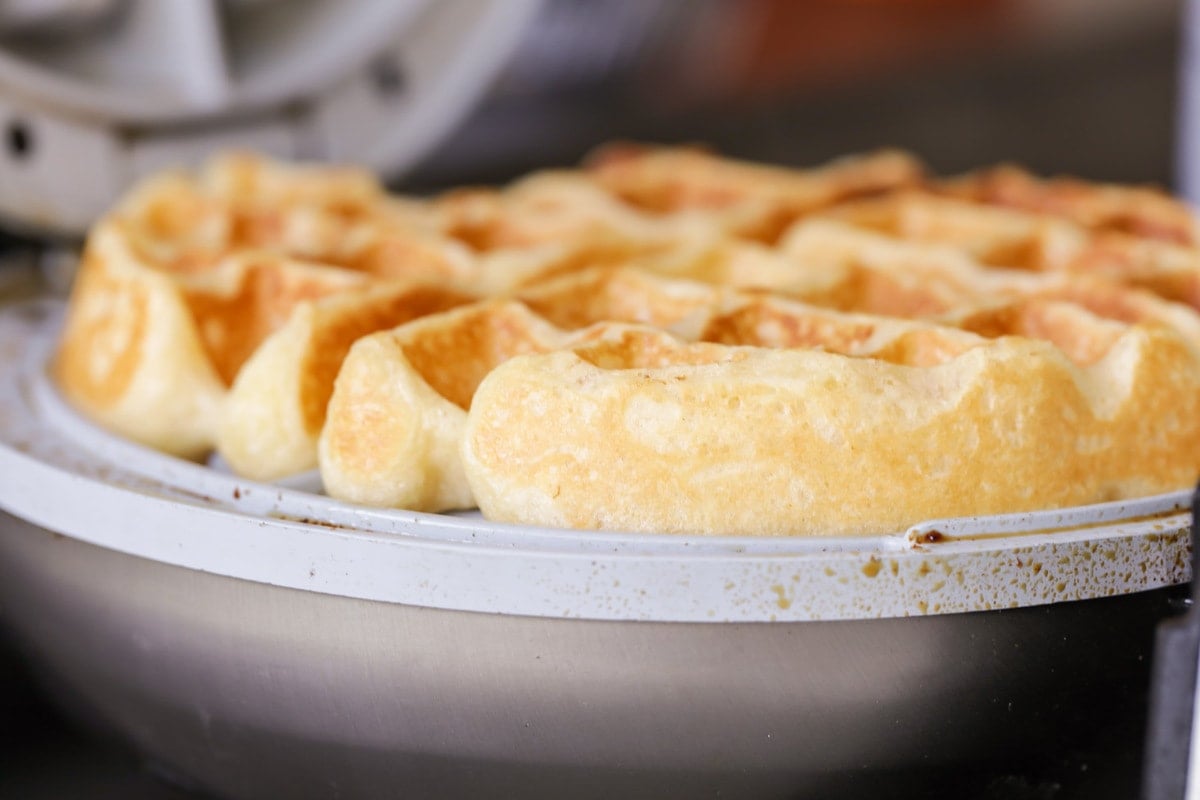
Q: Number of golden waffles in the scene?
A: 1